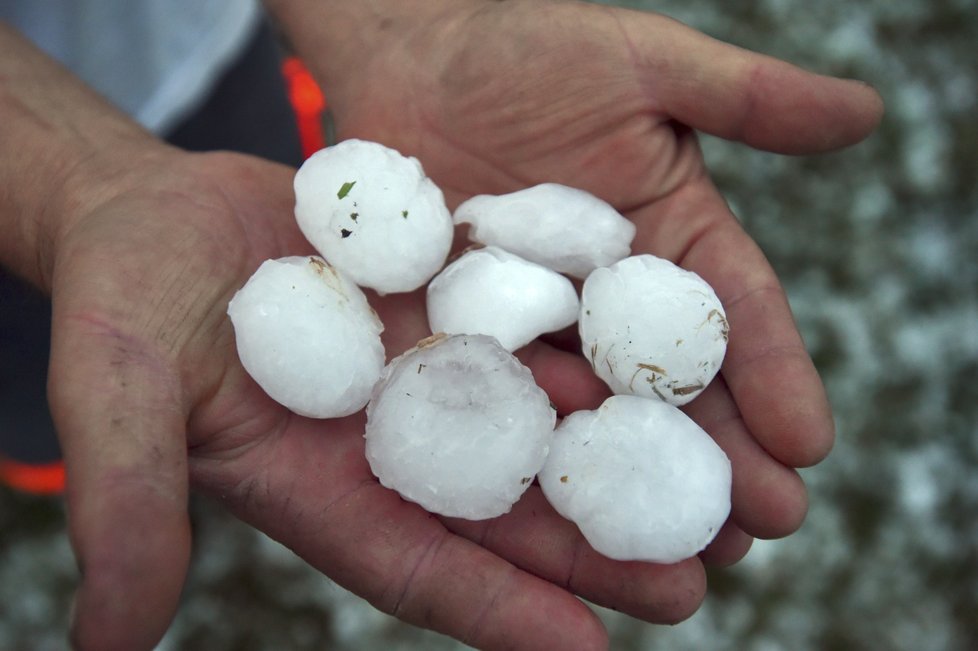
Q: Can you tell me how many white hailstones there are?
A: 7